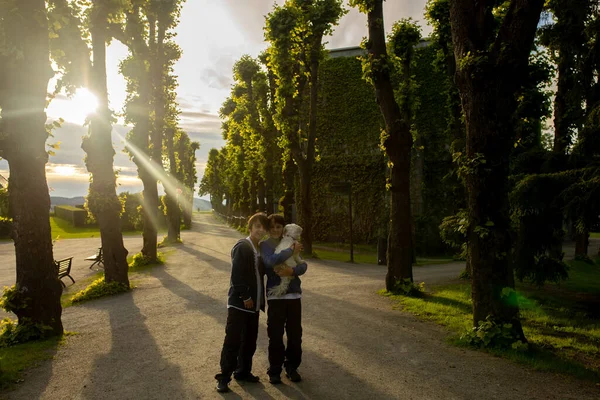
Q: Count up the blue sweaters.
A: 1